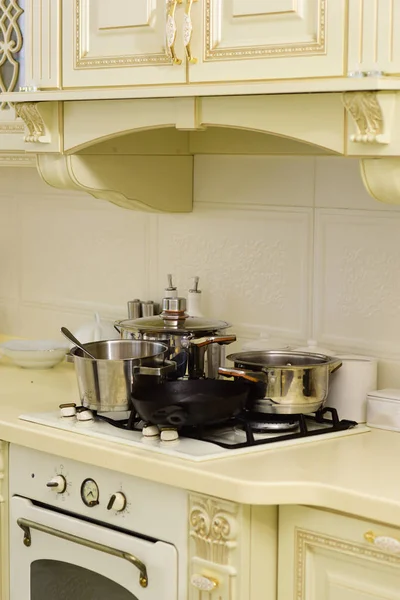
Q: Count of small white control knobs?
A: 6